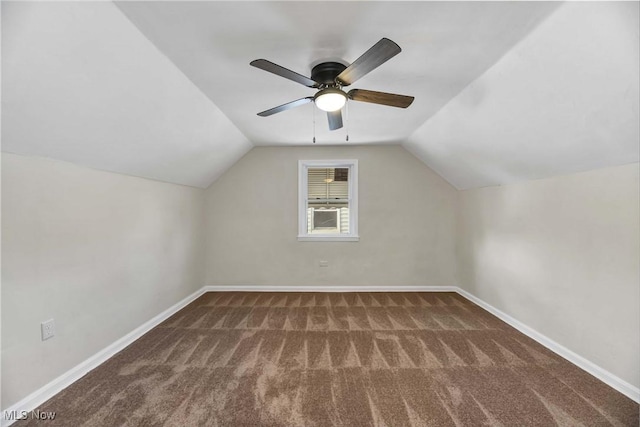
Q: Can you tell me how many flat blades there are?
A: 5